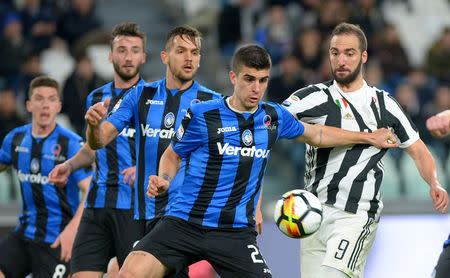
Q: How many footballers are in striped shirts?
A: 5